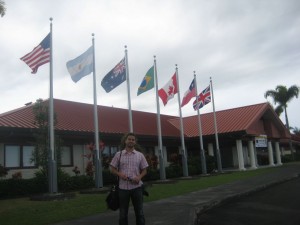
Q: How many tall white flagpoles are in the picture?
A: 7